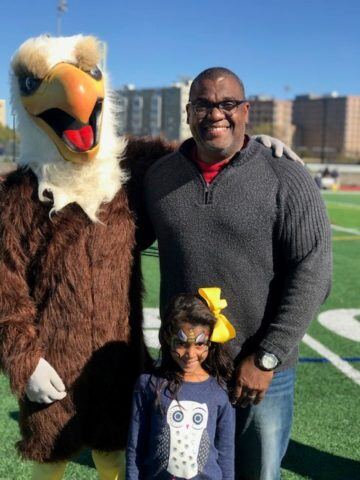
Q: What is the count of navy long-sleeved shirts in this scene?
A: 1